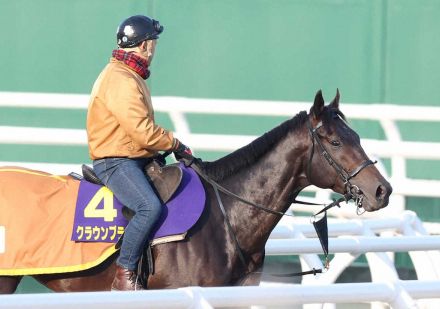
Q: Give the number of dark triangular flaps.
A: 1